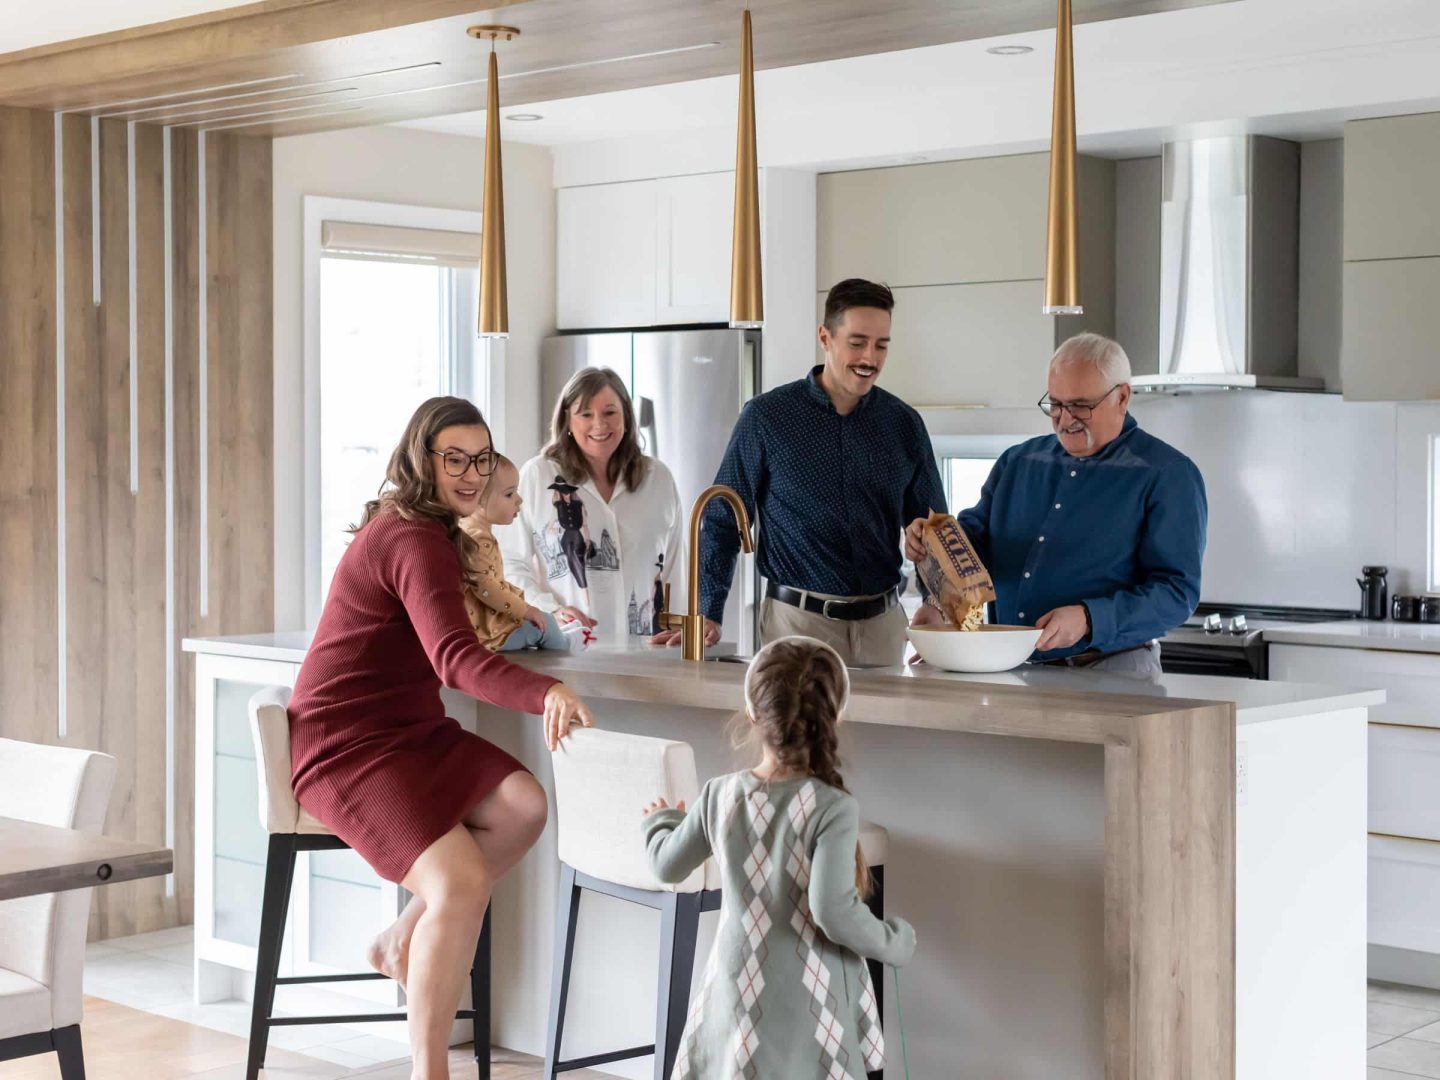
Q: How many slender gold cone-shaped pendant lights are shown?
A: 3